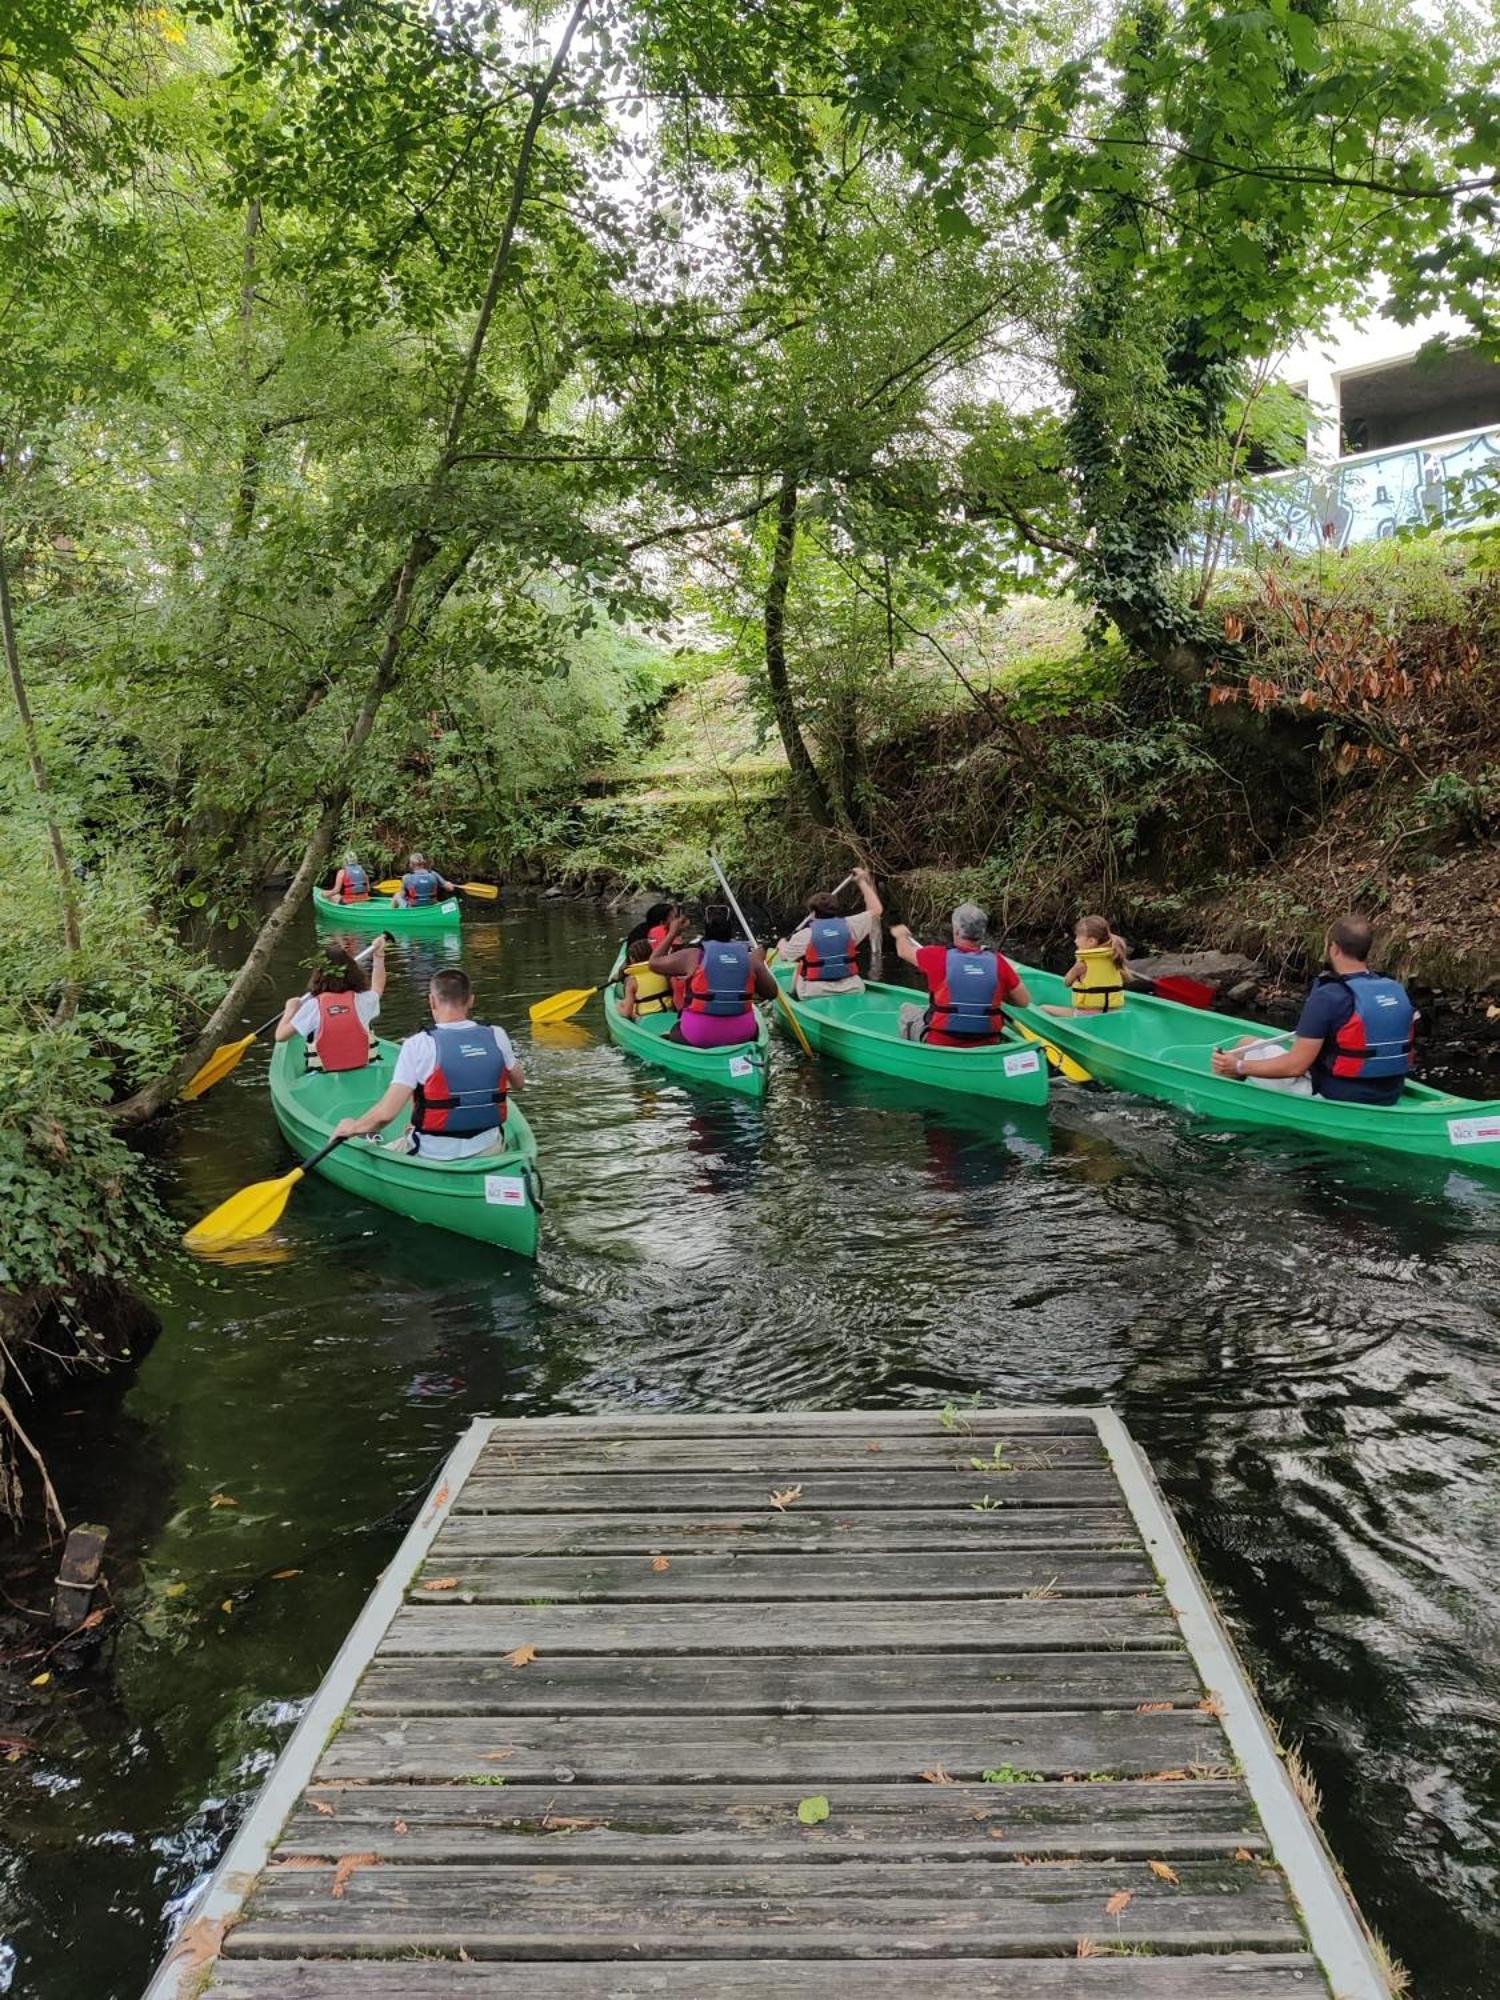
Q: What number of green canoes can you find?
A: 5